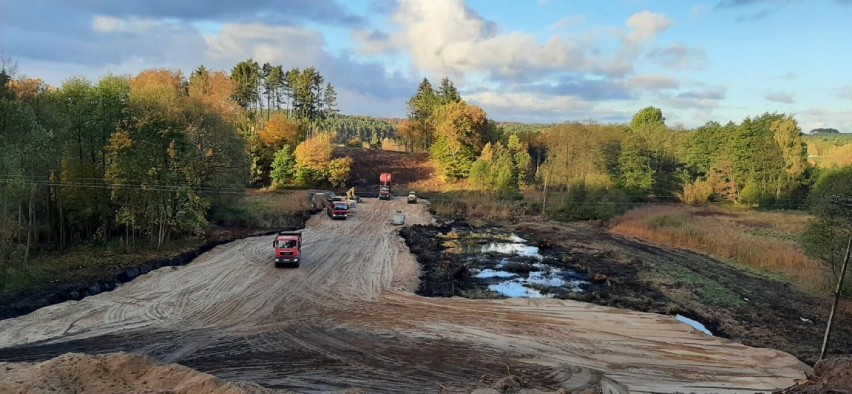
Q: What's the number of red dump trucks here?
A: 3